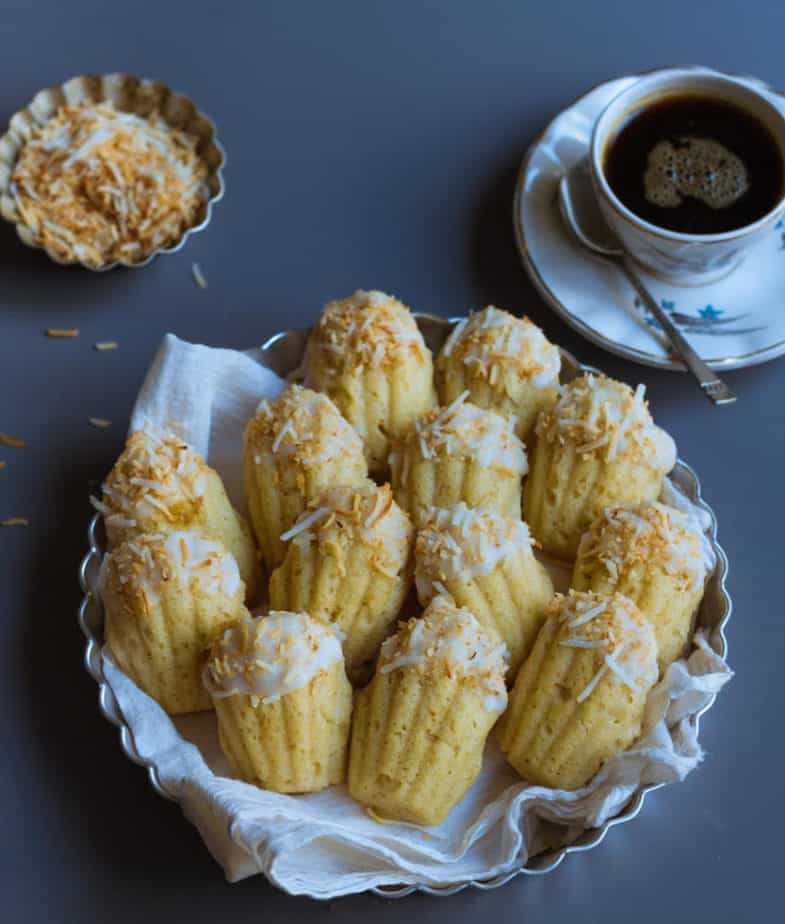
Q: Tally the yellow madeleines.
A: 13